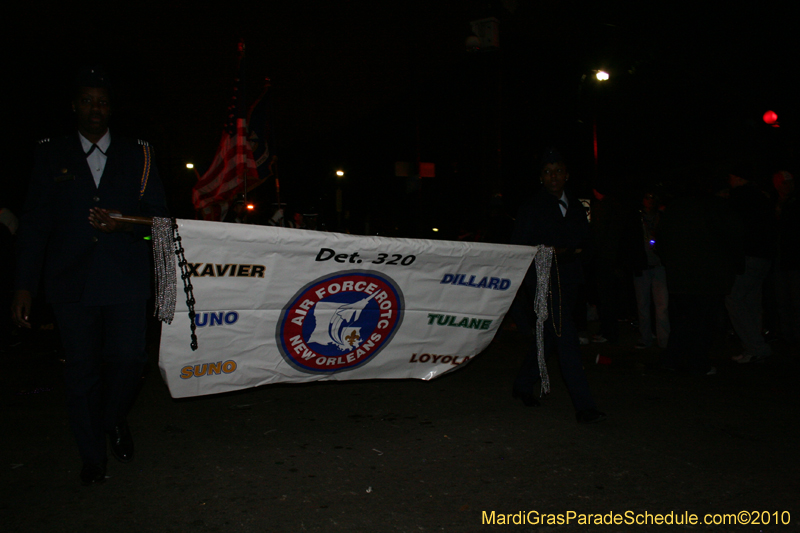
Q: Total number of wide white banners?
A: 1